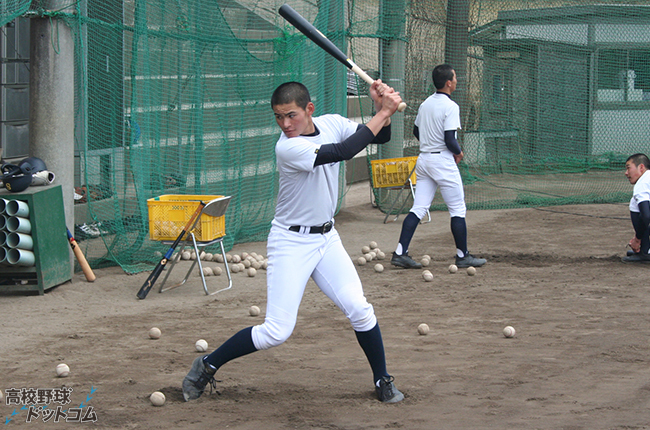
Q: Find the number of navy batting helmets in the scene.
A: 2